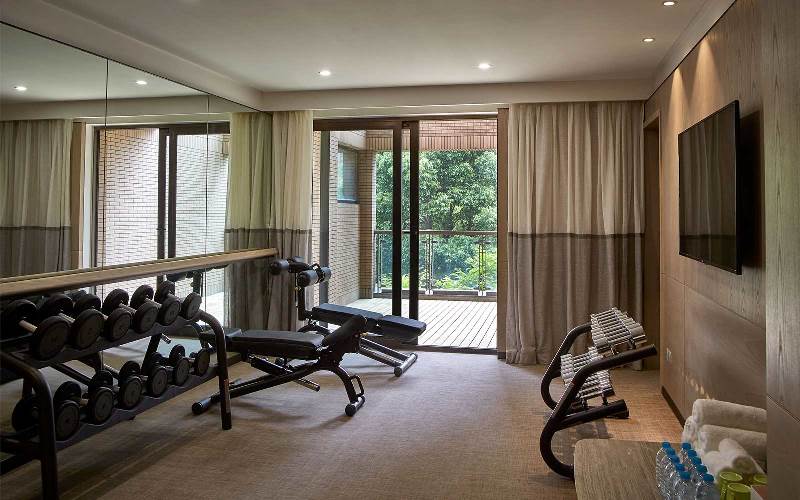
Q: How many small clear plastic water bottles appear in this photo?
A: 10